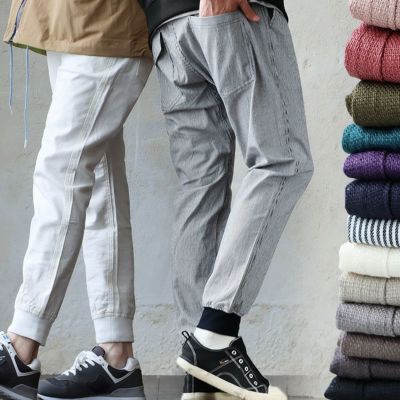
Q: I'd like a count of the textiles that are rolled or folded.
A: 13